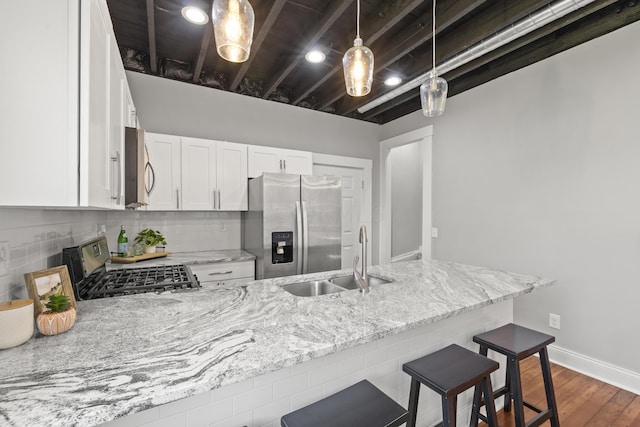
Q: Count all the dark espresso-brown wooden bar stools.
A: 3